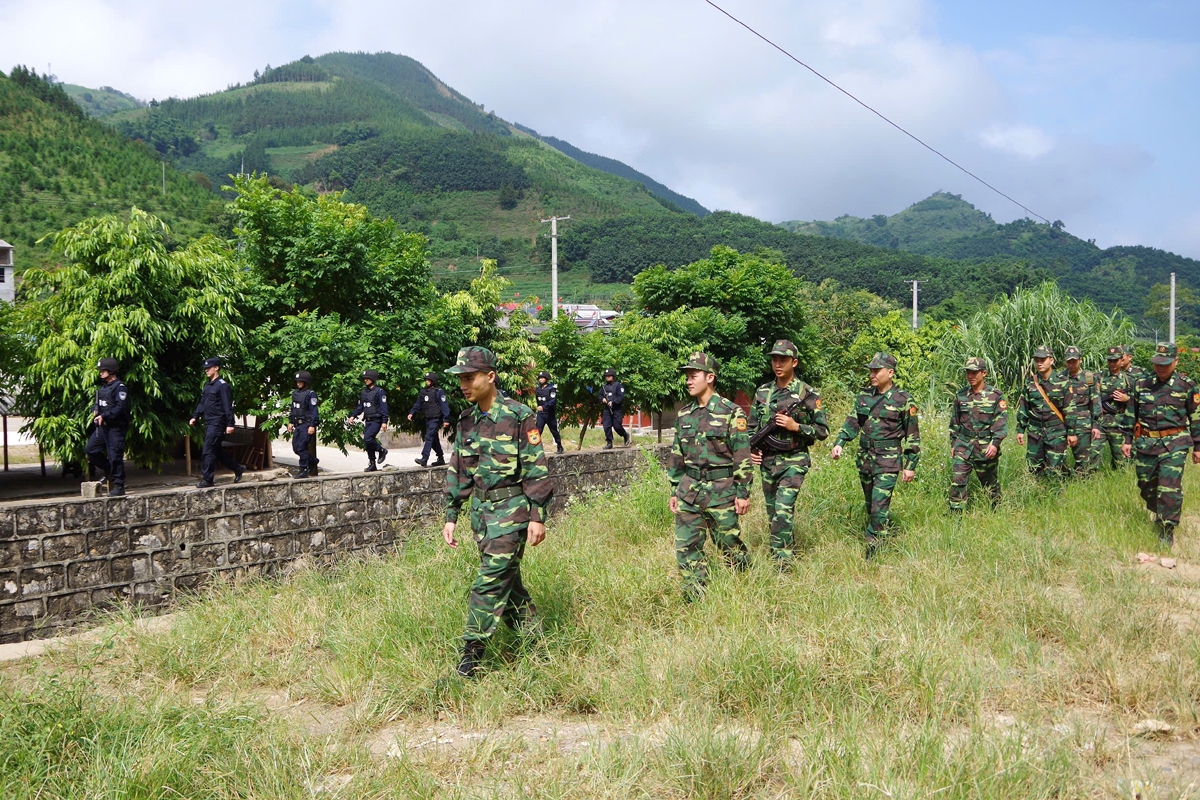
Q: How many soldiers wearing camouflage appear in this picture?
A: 10